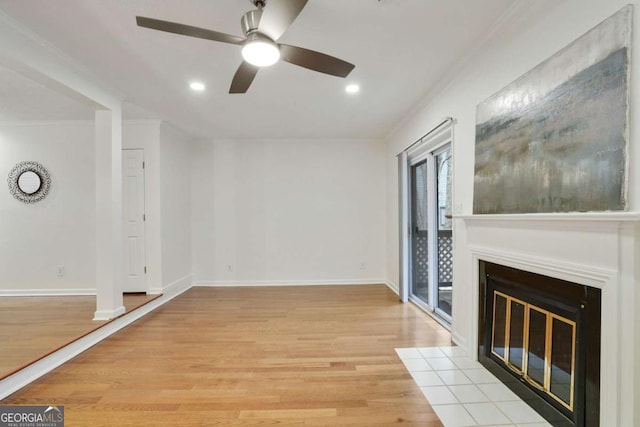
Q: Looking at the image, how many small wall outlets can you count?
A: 3